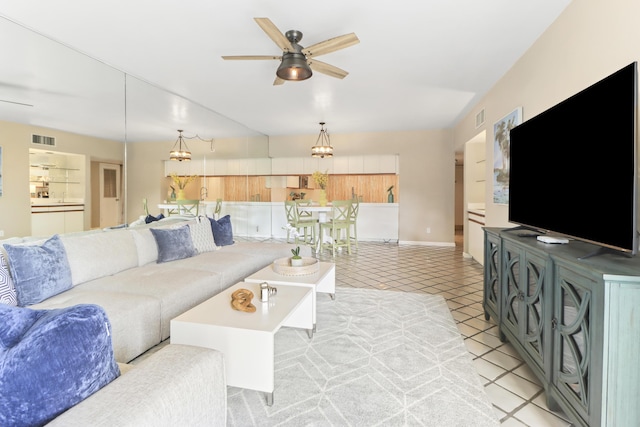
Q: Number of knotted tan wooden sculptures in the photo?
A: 1